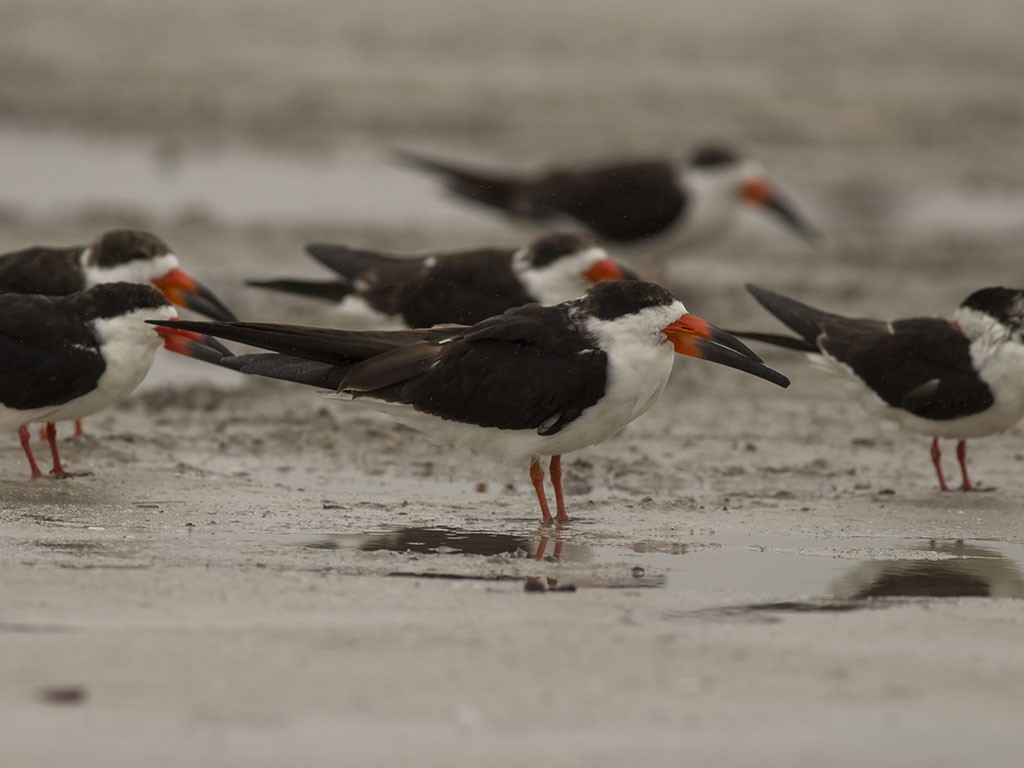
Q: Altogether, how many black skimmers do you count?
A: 6